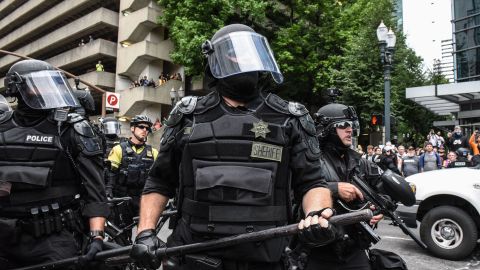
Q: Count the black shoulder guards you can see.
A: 3